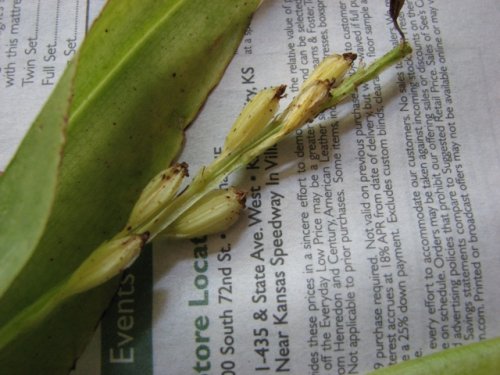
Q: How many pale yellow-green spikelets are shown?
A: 6